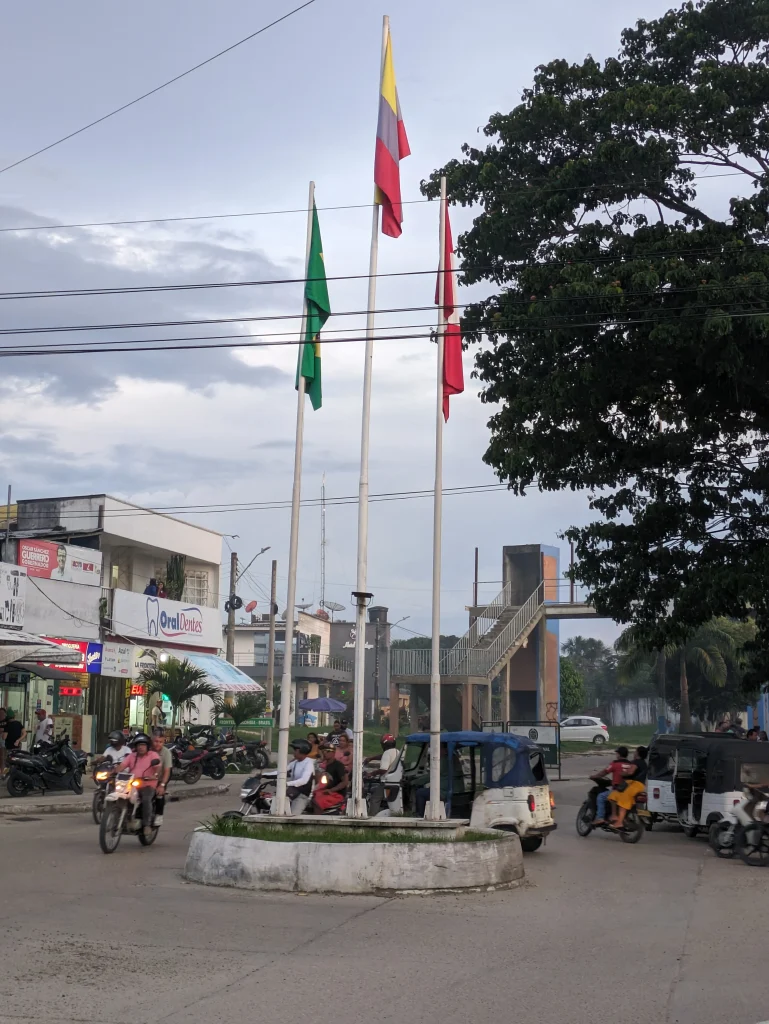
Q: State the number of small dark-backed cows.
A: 0